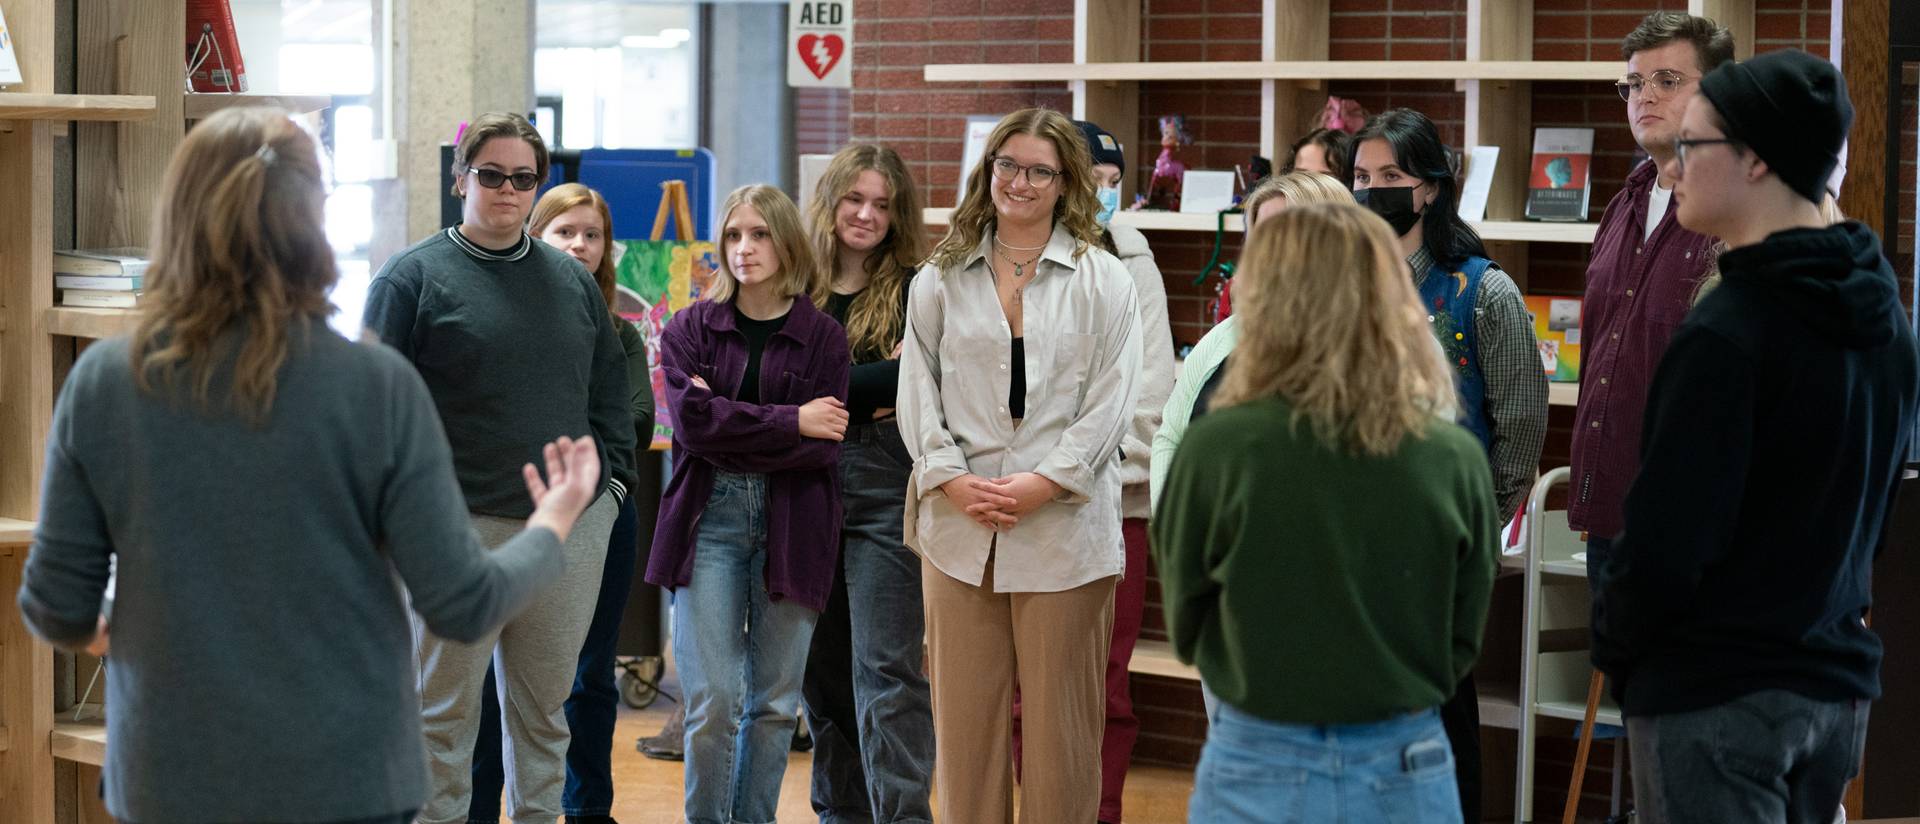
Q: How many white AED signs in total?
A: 1